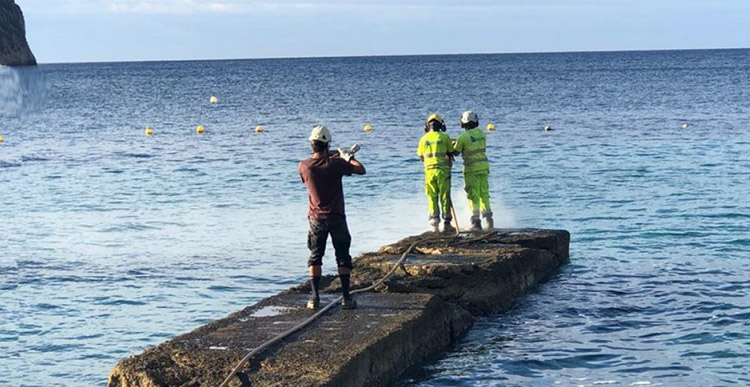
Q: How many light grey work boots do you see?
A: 4